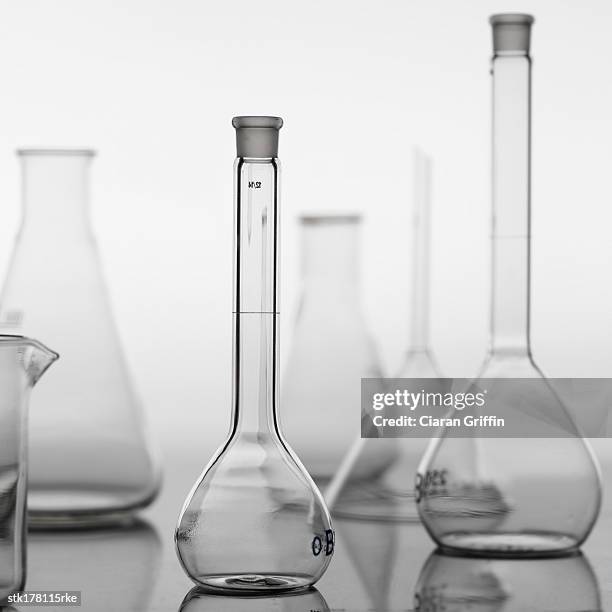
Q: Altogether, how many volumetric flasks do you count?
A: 2